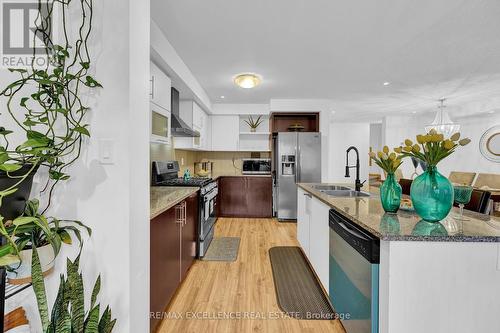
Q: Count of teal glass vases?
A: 2